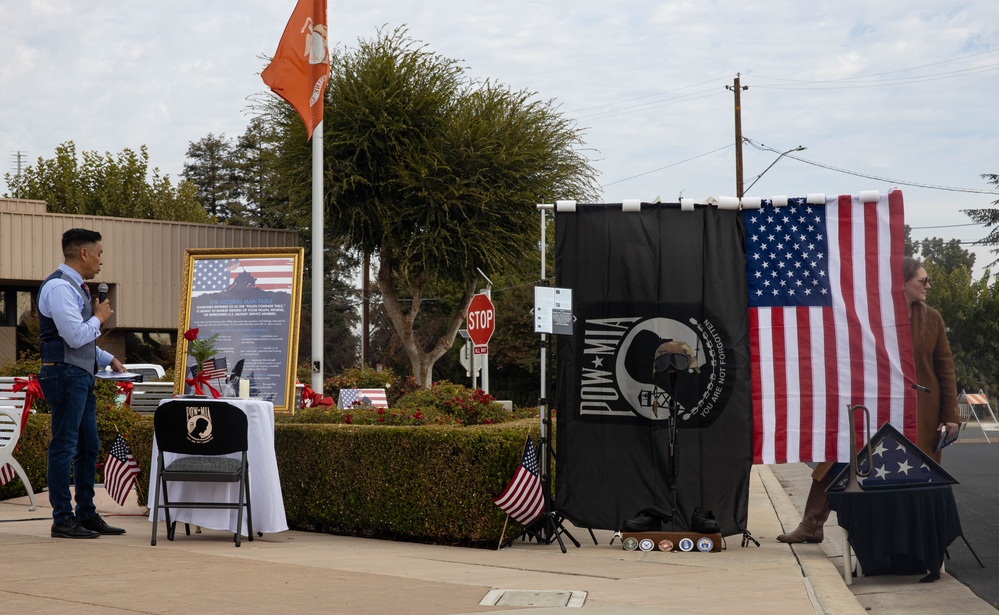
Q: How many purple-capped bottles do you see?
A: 0